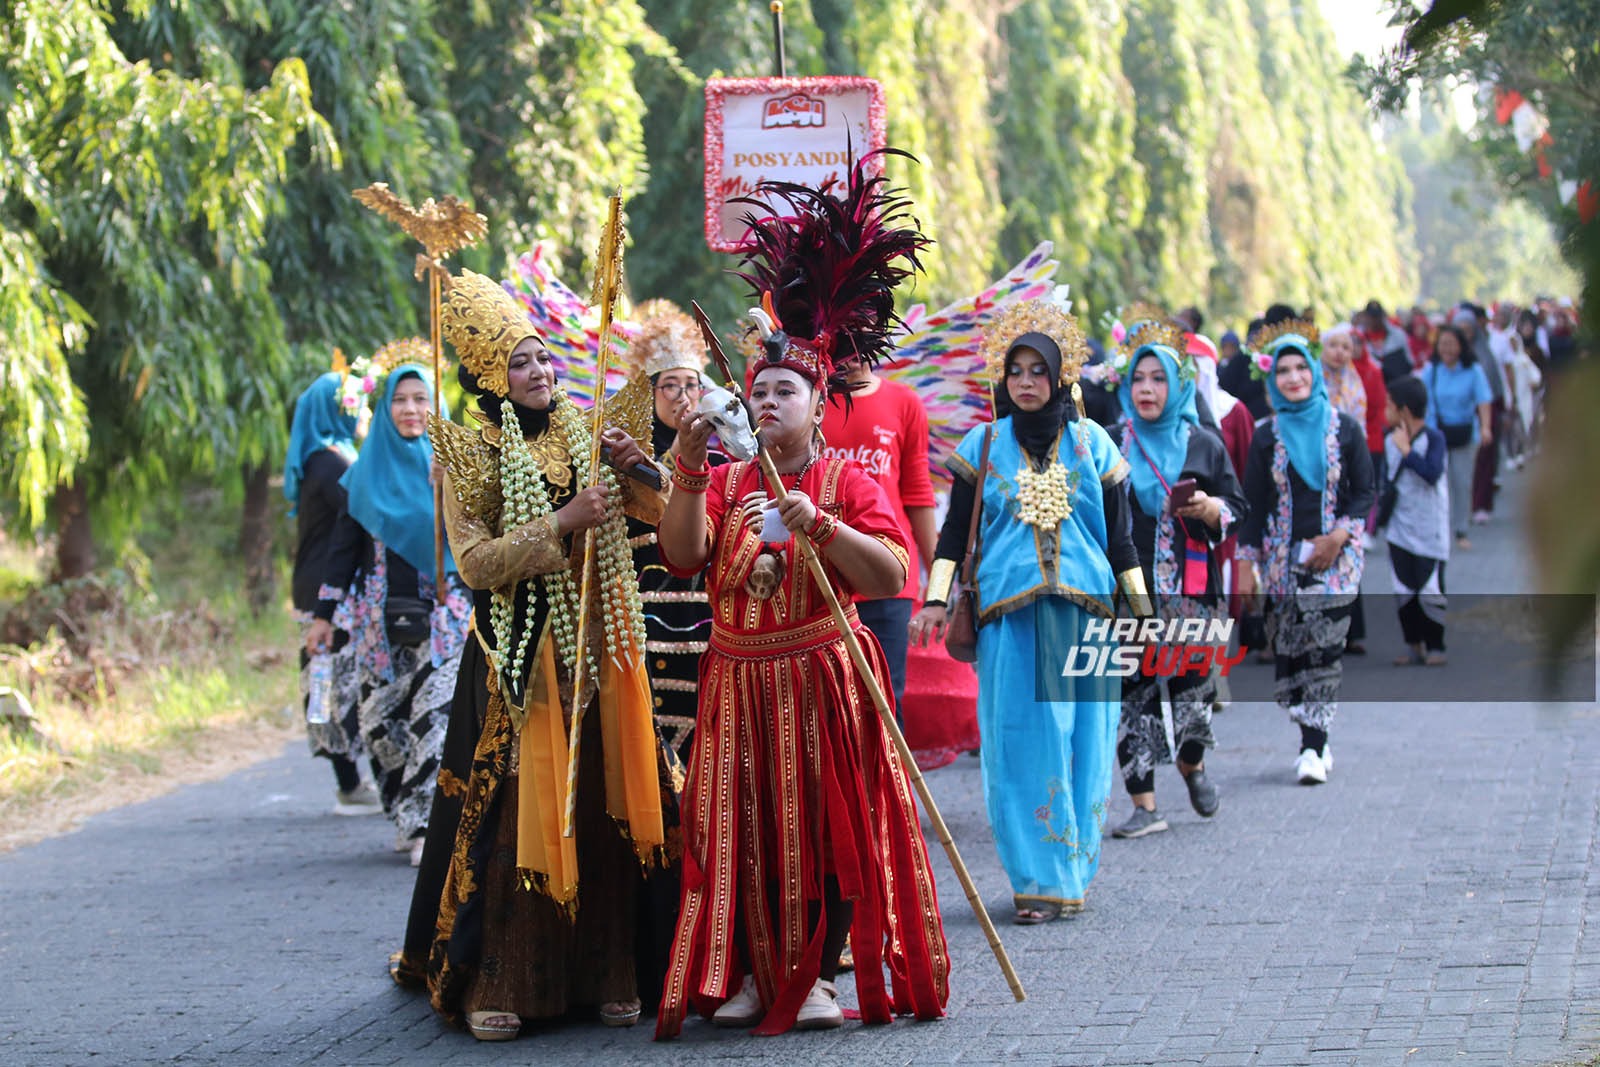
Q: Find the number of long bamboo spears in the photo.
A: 1